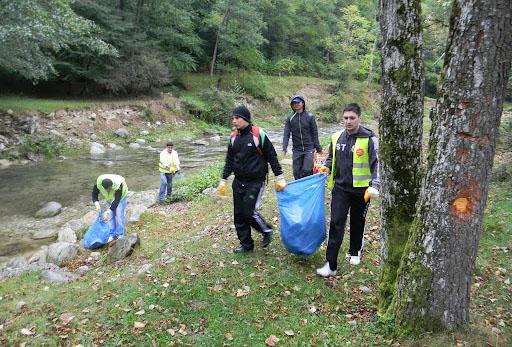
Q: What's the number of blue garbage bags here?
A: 2